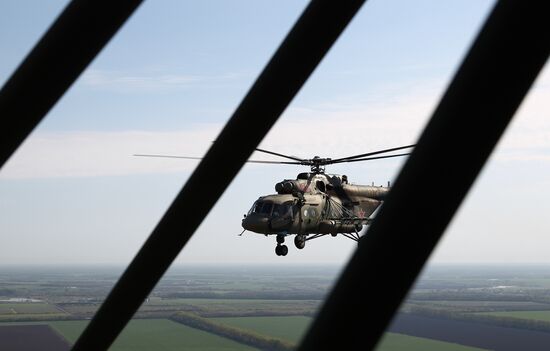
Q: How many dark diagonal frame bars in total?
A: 3